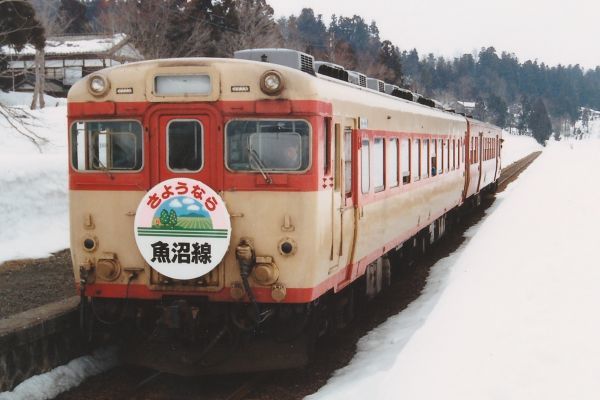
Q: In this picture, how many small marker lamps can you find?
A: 2